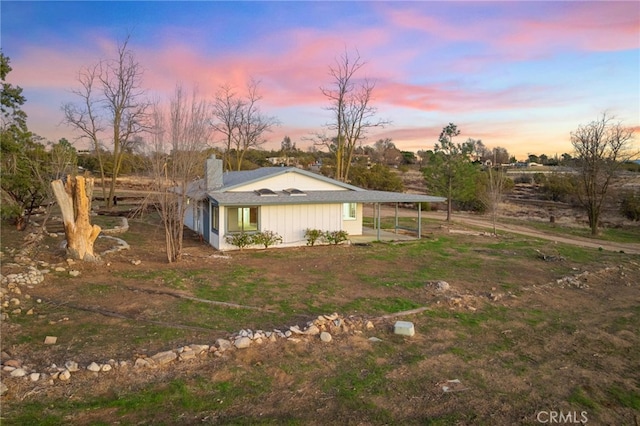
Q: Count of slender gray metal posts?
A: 4